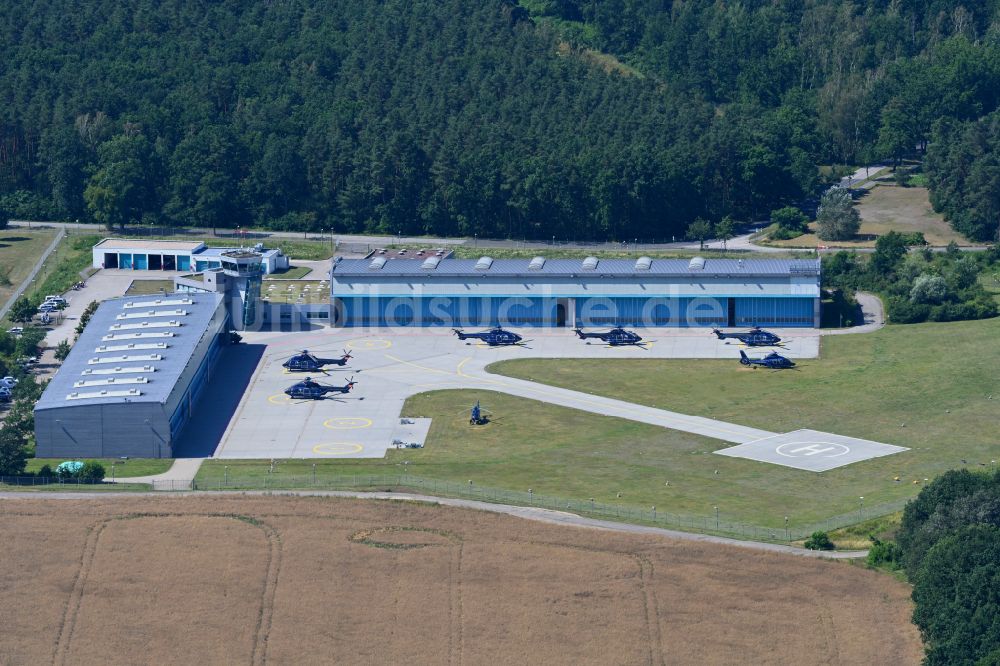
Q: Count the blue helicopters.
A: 7